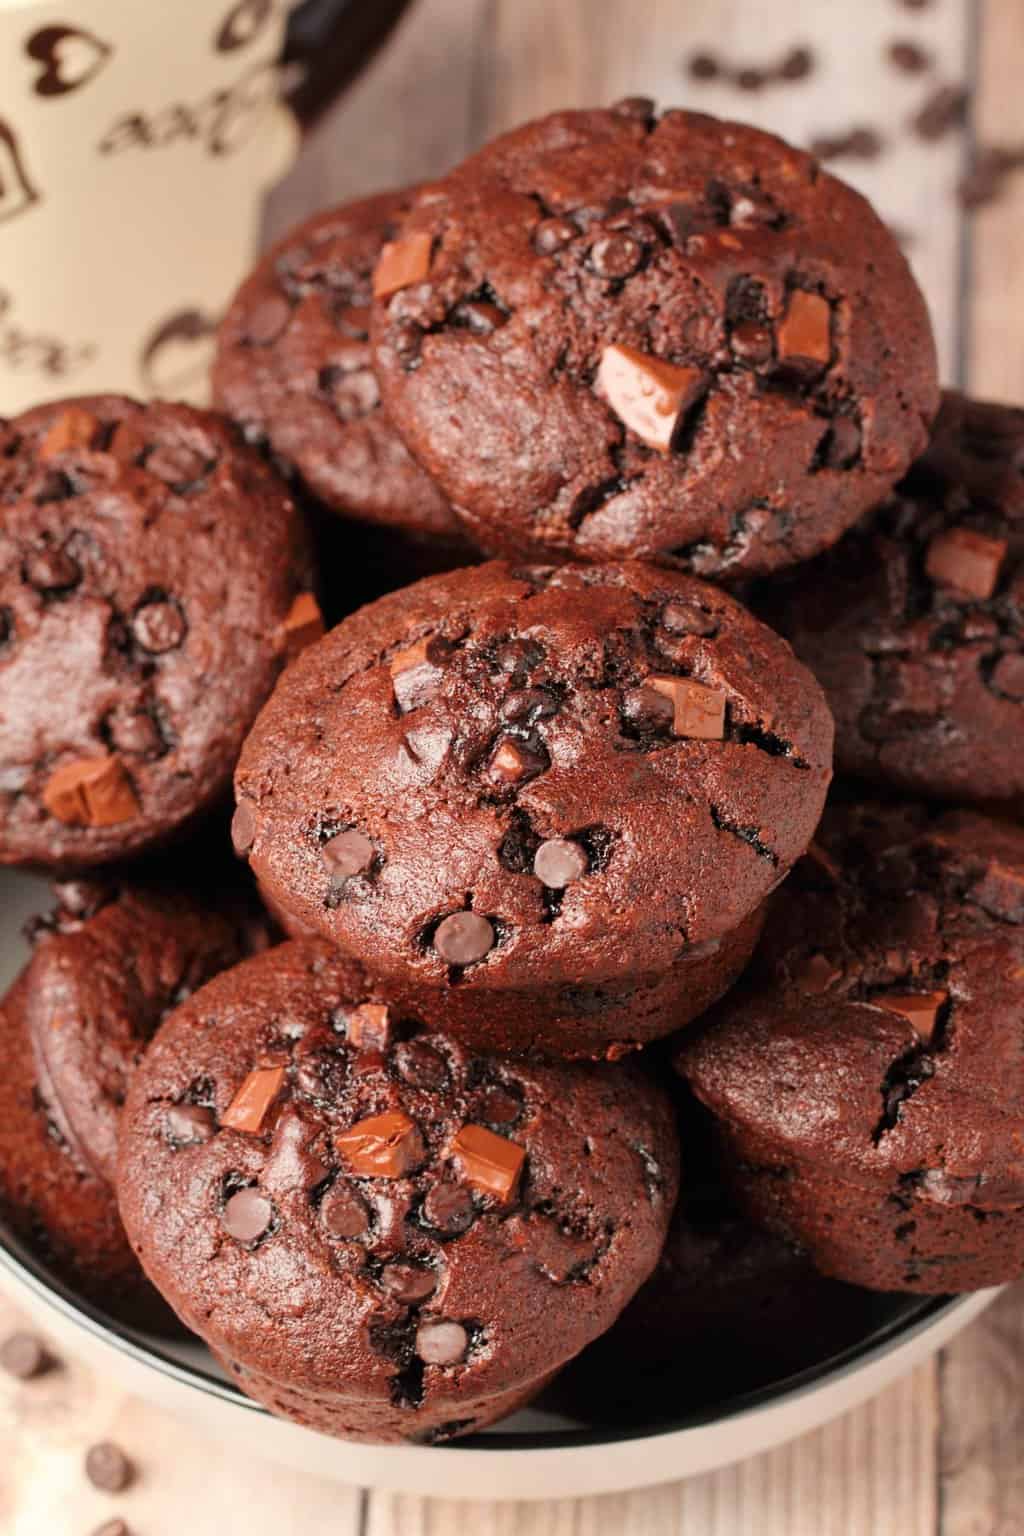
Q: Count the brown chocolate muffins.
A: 8